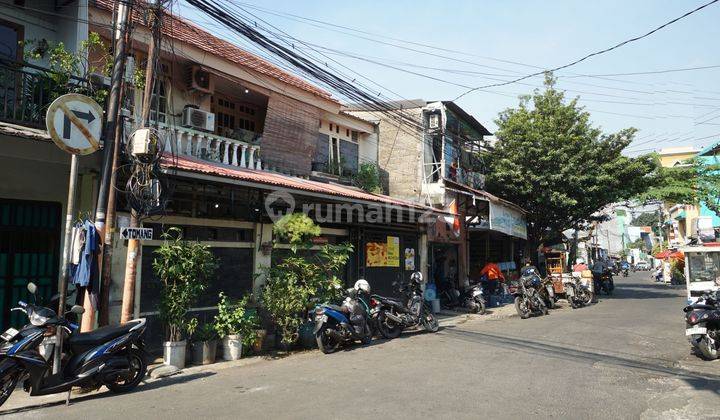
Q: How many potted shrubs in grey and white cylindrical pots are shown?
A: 3